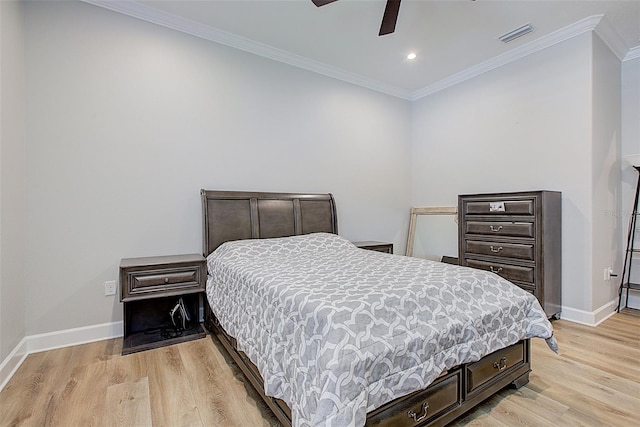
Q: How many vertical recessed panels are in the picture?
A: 3